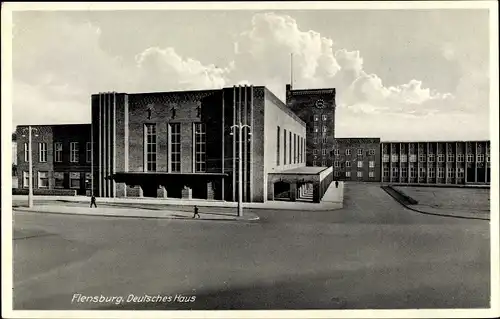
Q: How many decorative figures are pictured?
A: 3